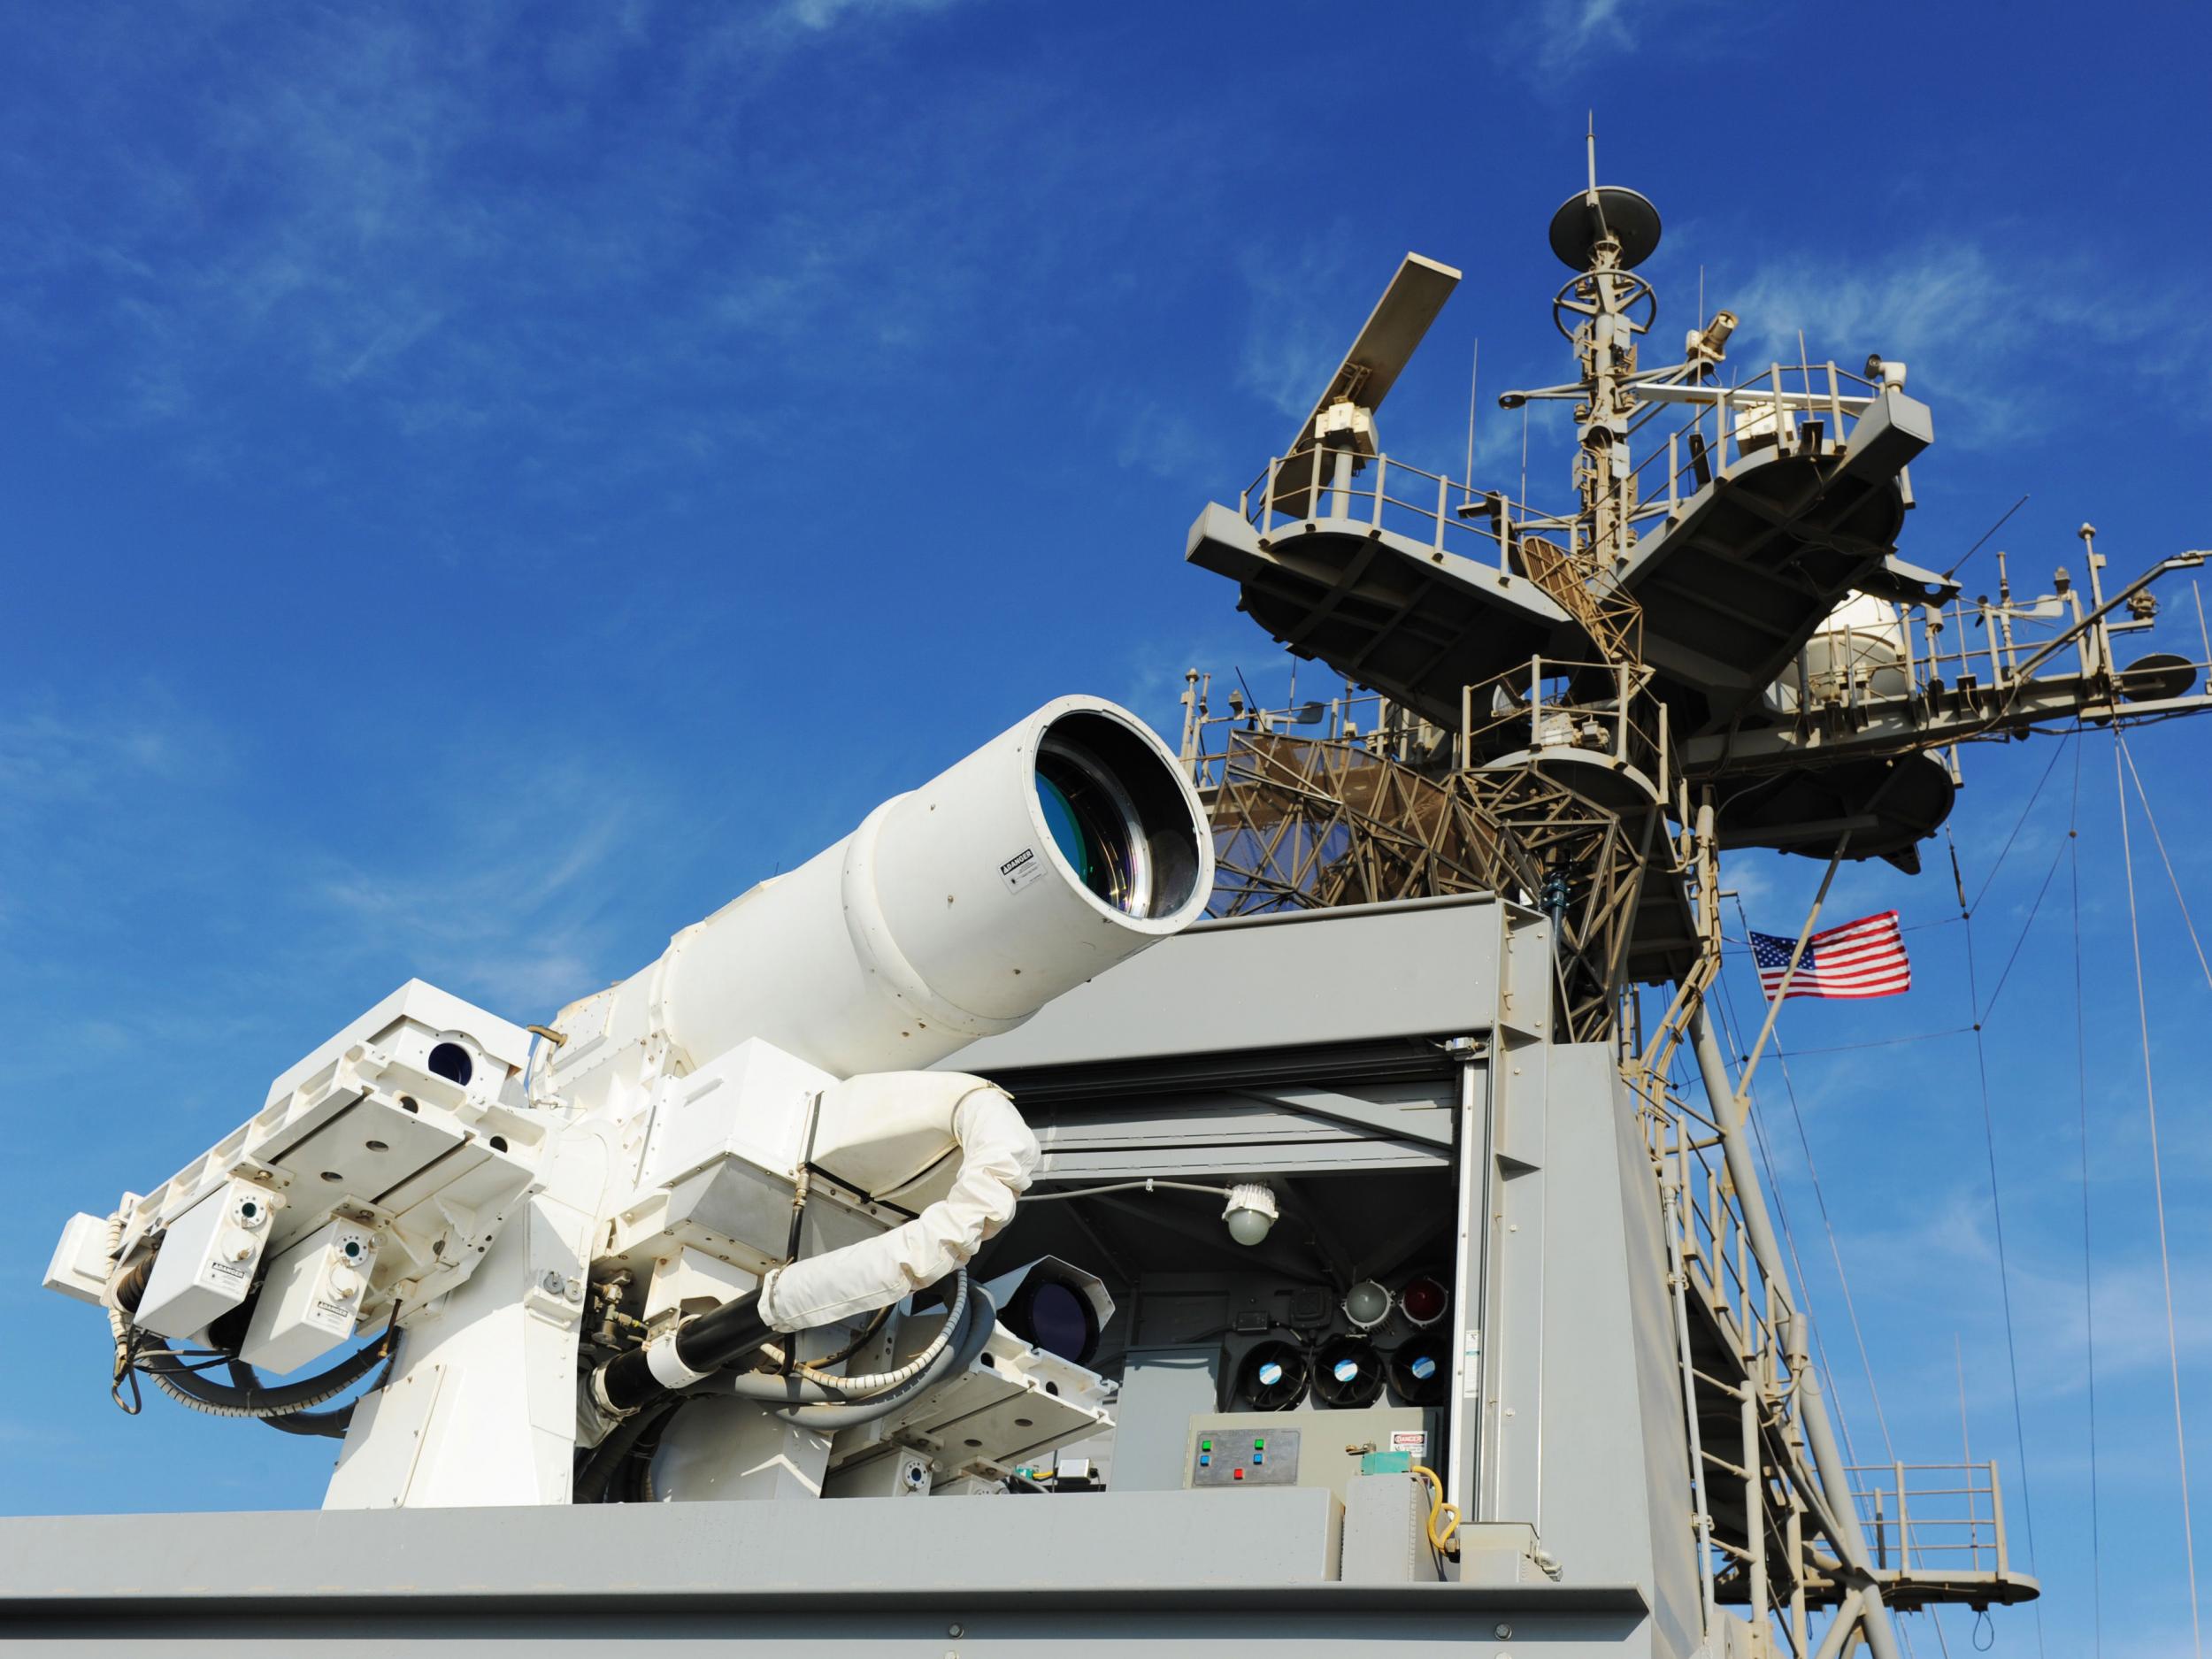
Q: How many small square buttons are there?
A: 5